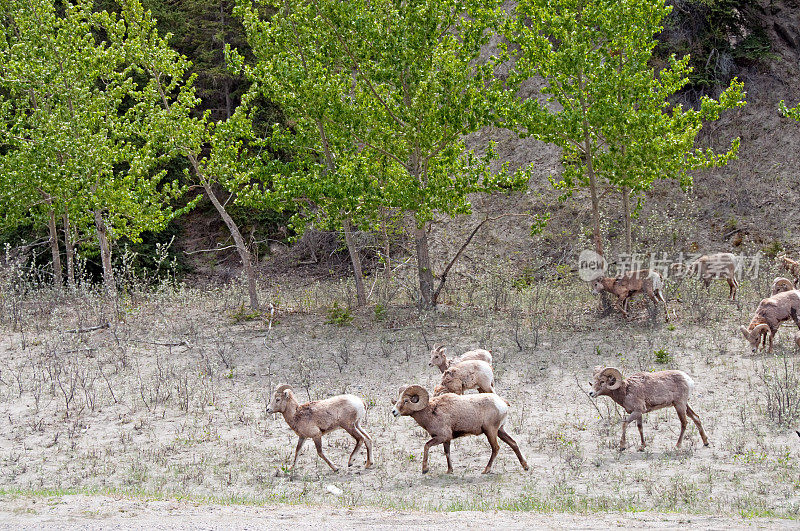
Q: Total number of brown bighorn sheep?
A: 10